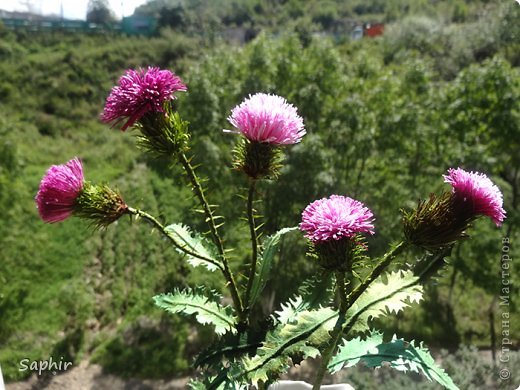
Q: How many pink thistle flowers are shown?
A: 5